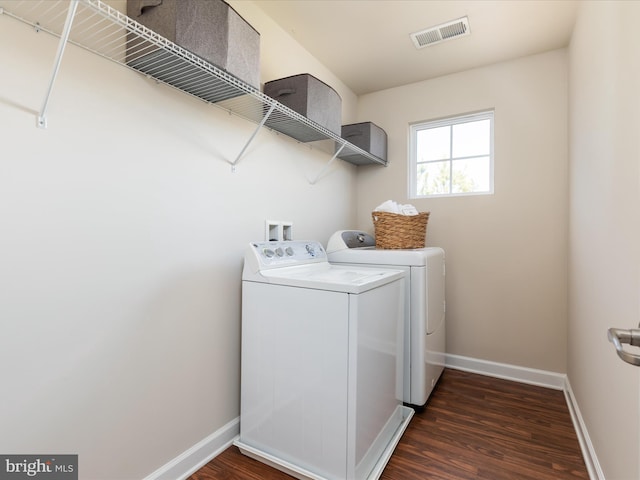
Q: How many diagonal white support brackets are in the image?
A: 3